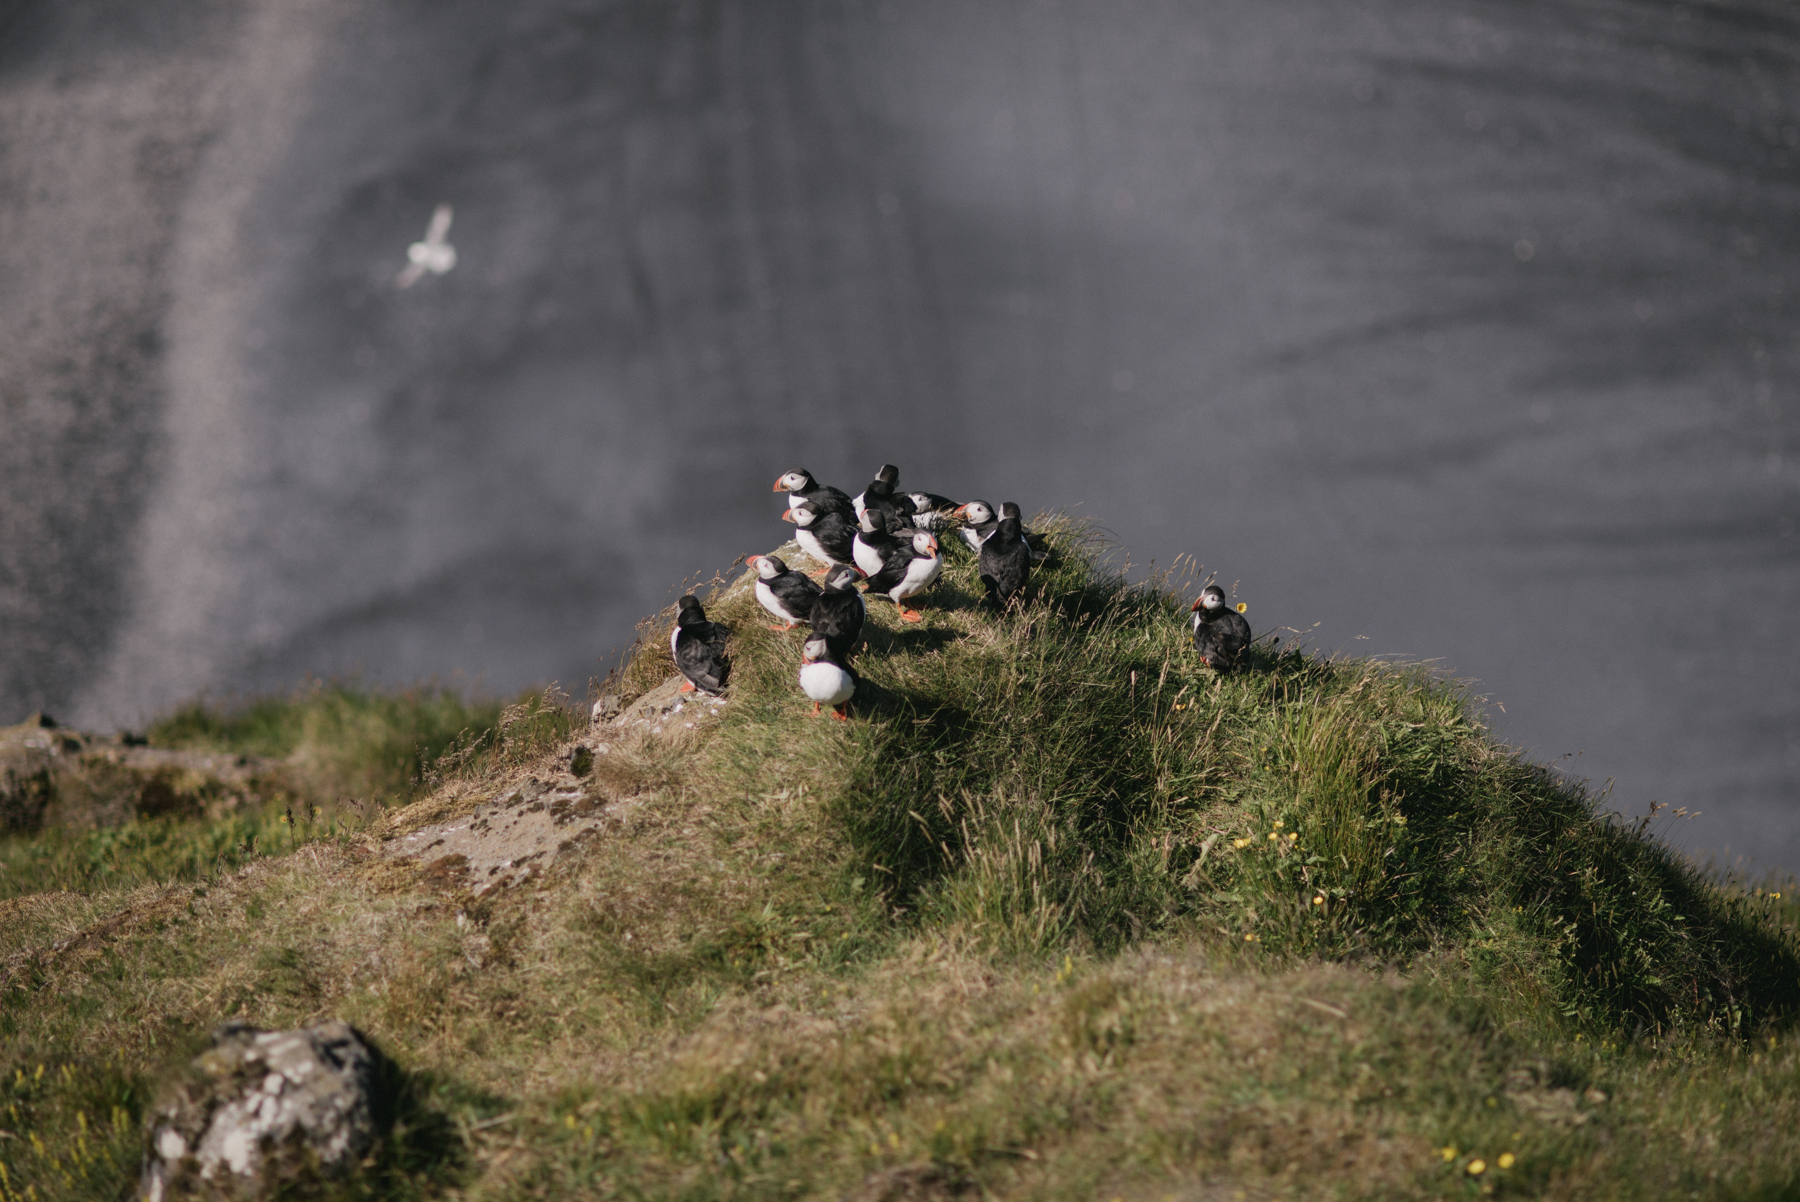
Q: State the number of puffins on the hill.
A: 13